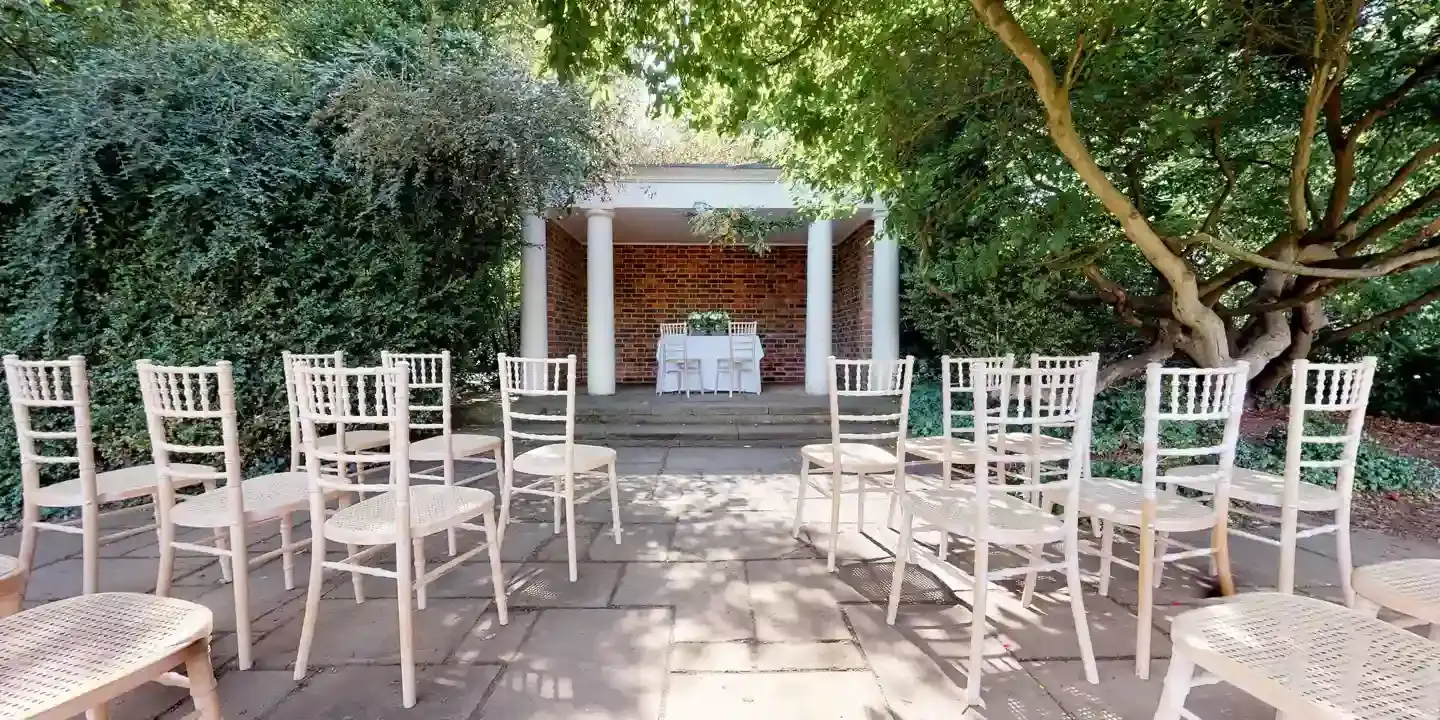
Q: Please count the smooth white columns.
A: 4